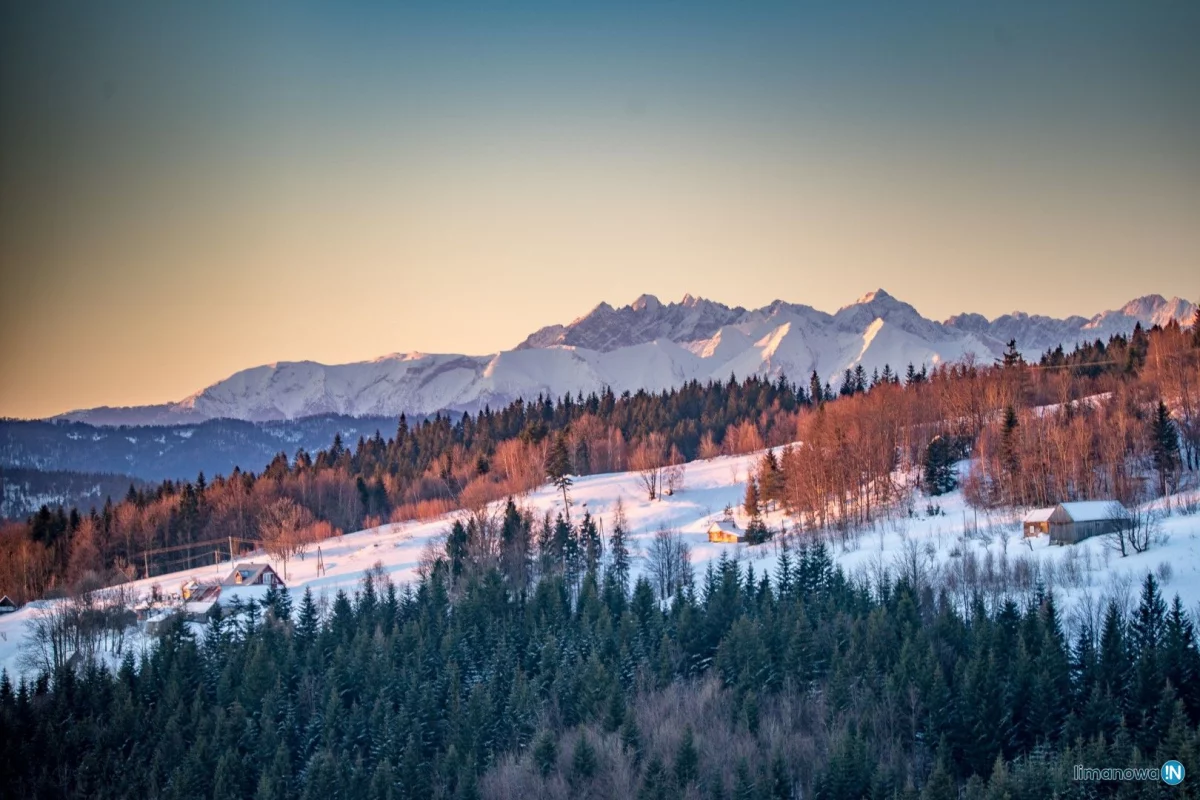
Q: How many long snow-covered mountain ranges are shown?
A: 1